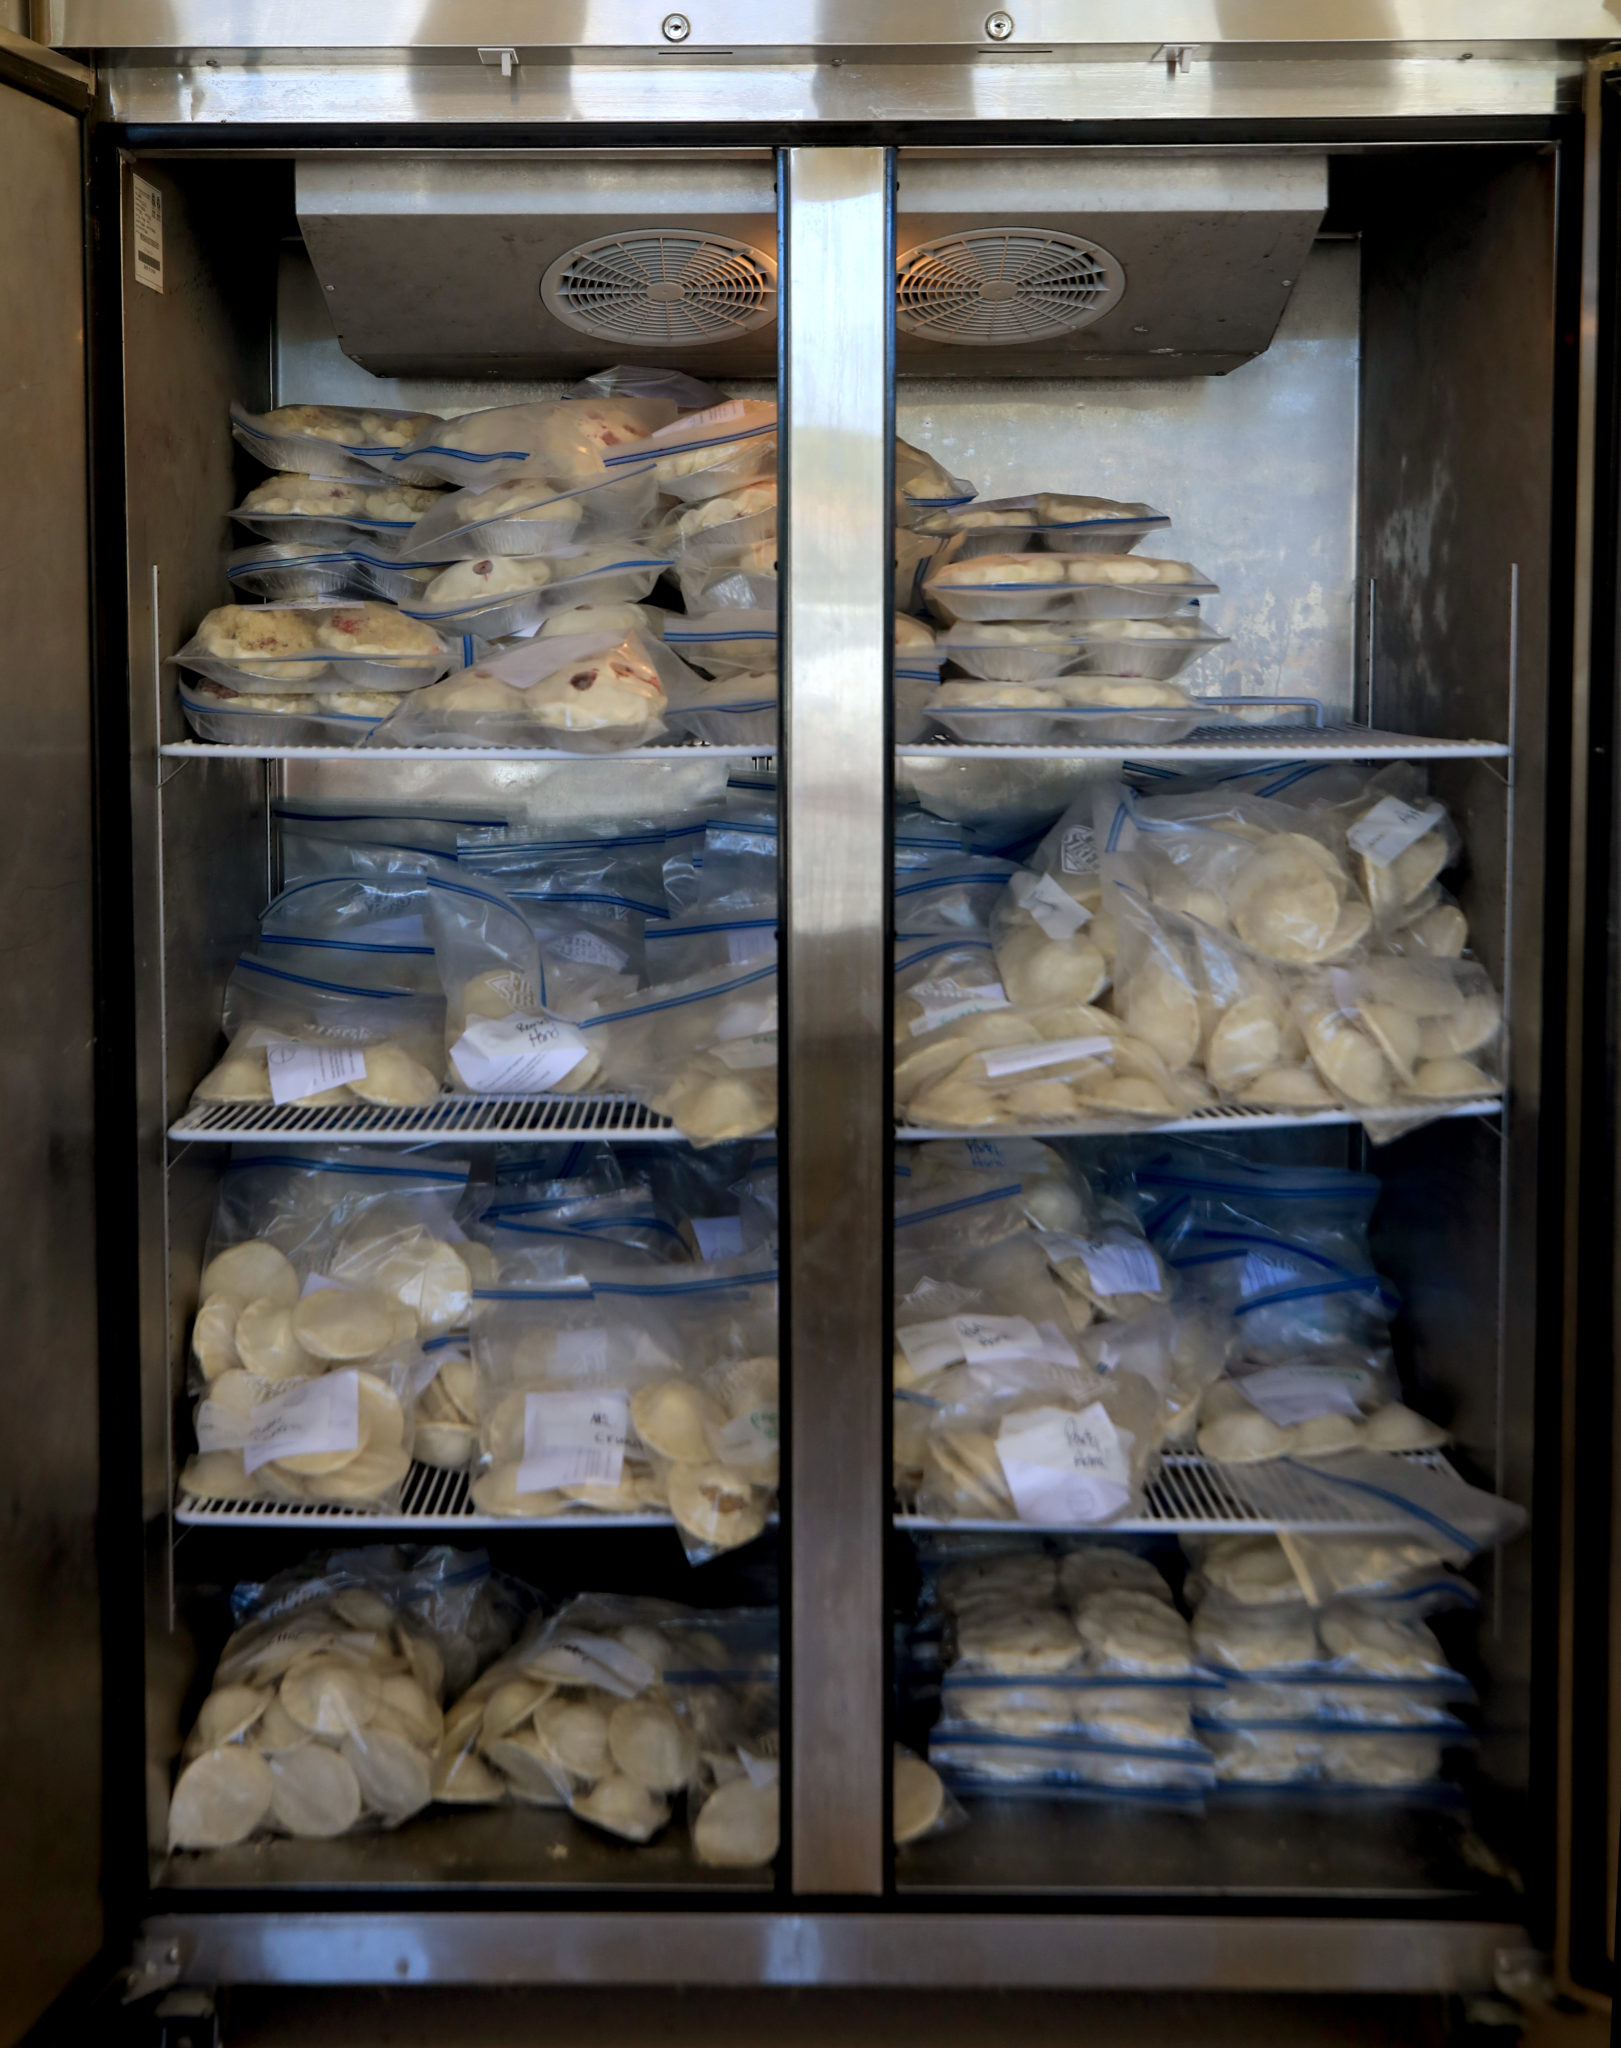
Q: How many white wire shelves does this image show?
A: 6